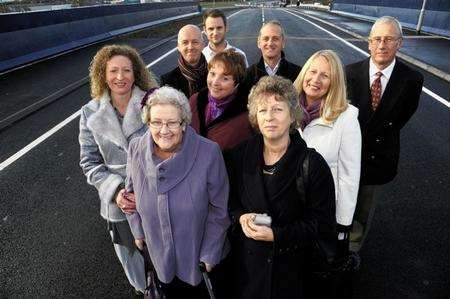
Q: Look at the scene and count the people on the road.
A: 9